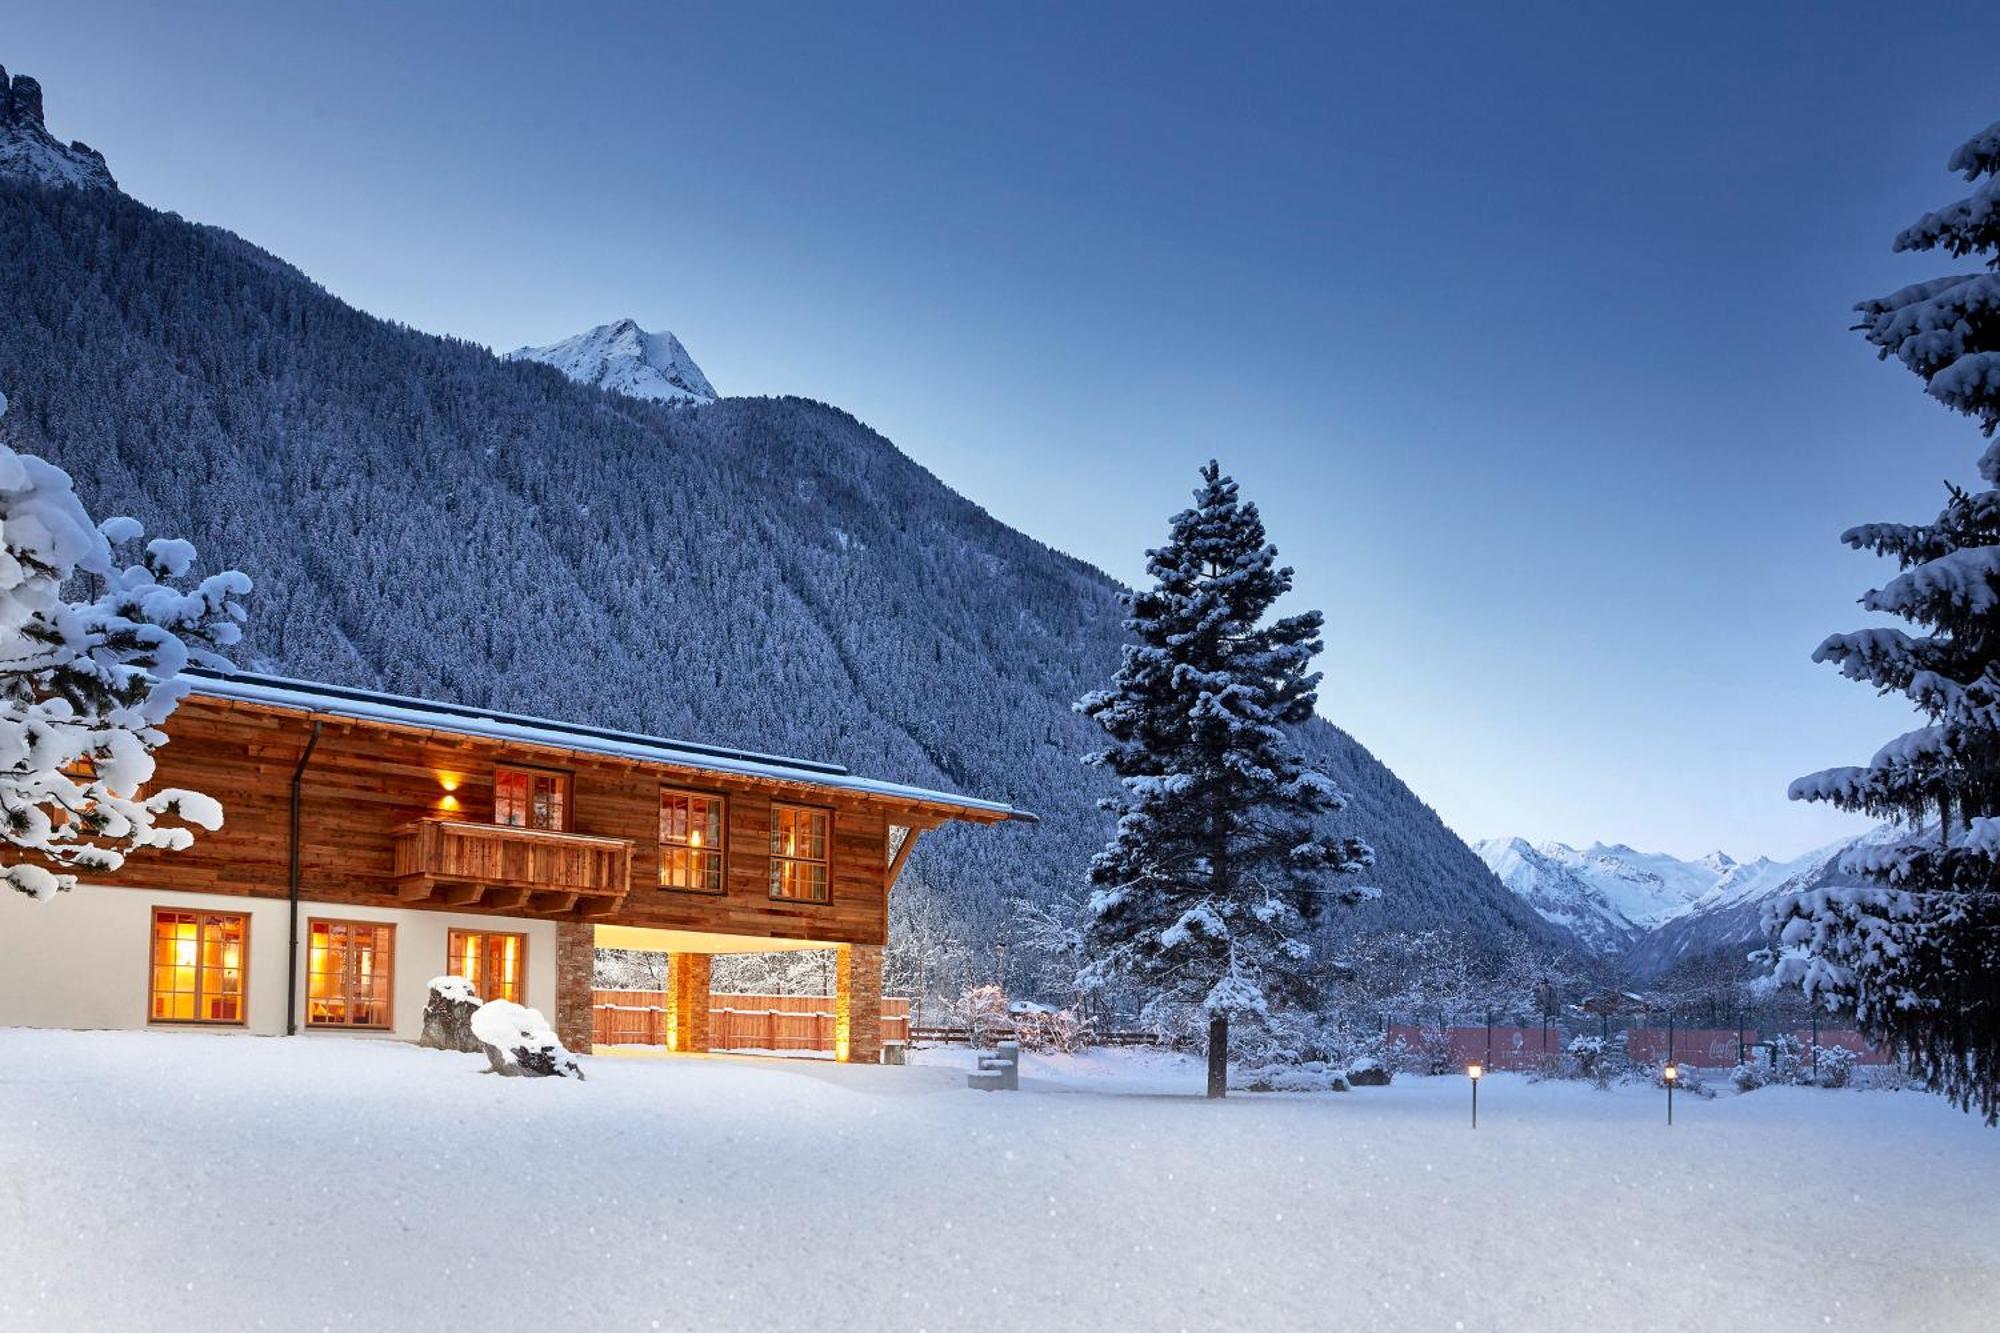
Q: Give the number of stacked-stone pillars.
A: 3